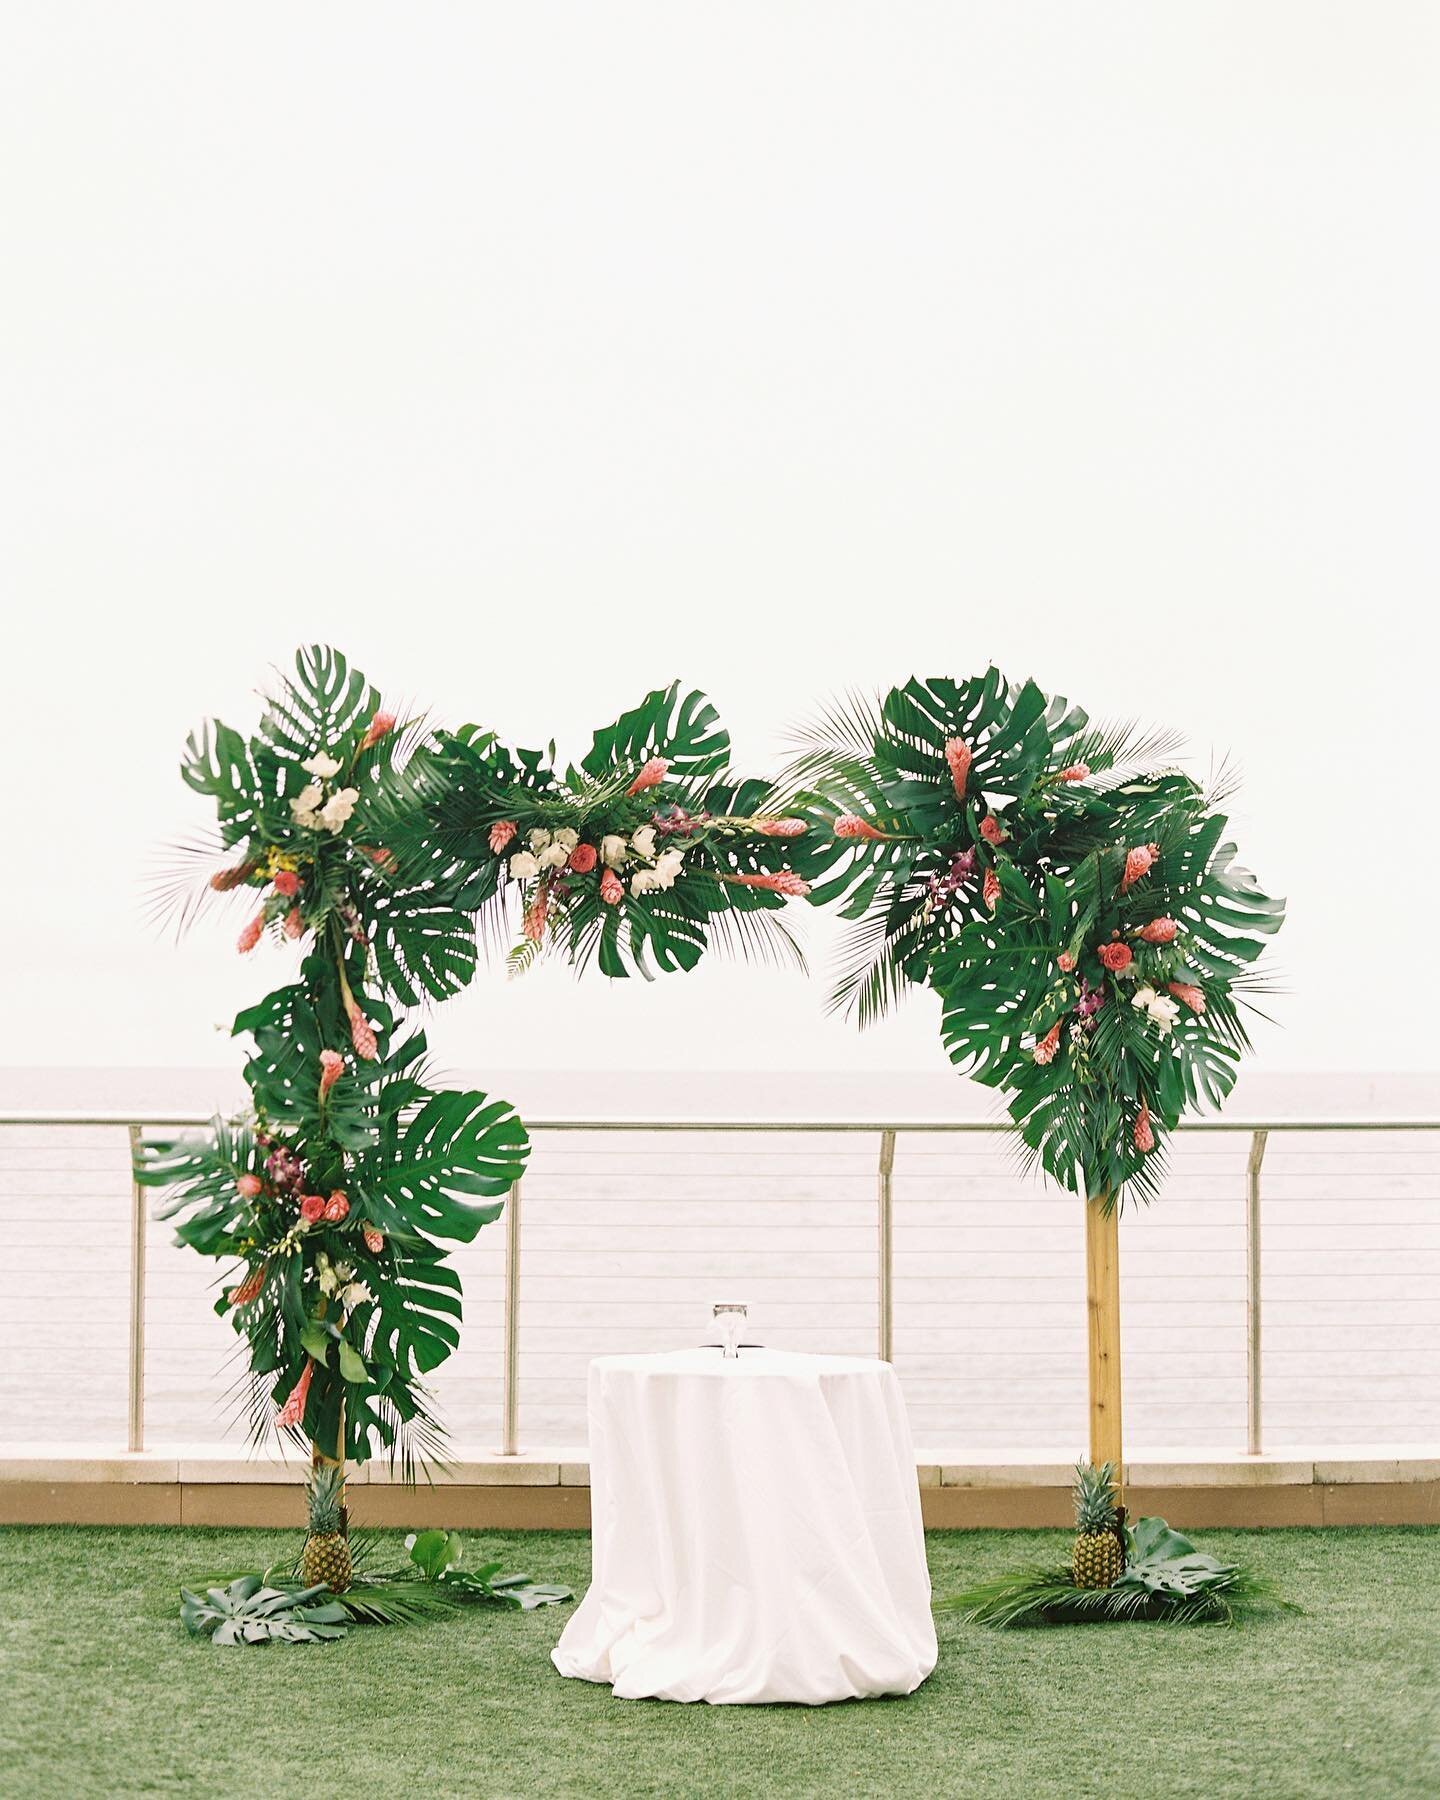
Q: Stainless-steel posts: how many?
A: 4